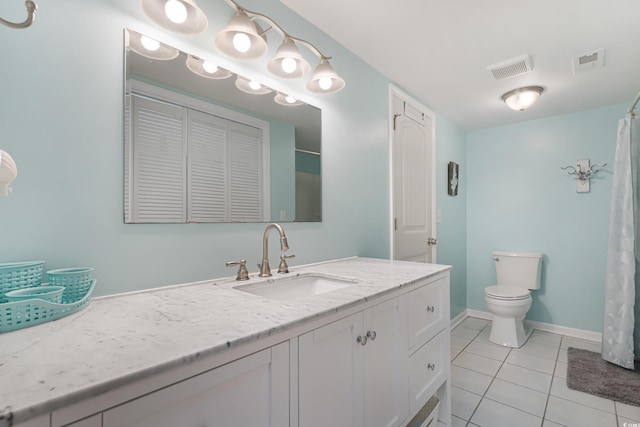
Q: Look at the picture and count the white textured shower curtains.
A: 1